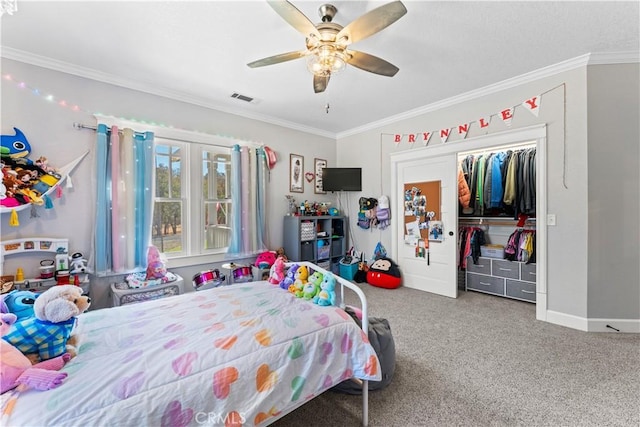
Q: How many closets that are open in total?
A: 1